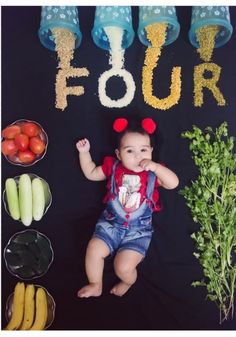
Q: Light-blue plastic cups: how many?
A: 4